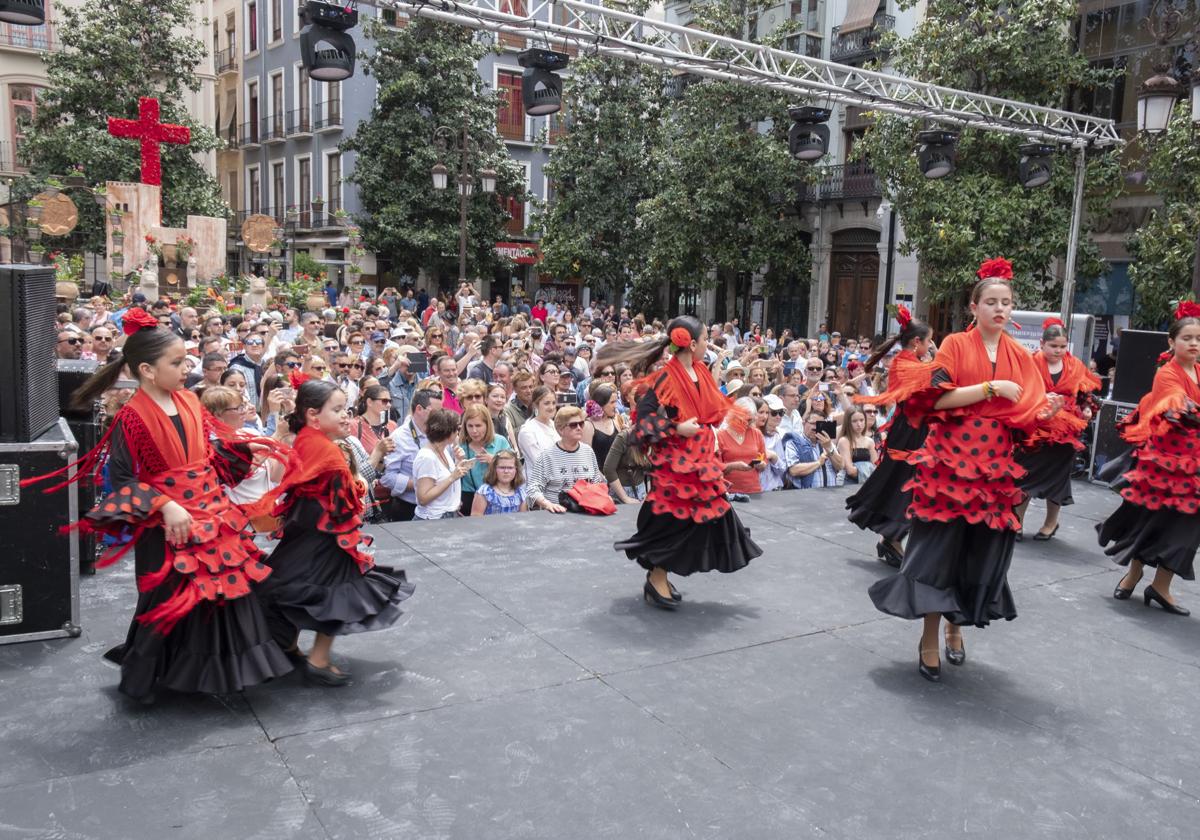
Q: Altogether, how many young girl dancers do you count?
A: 7